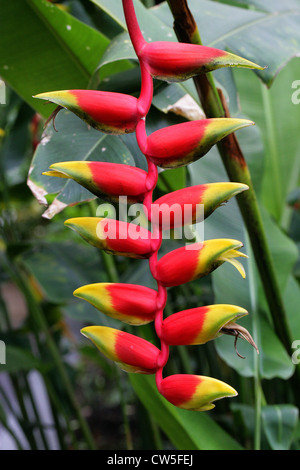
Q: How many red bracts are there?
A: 11